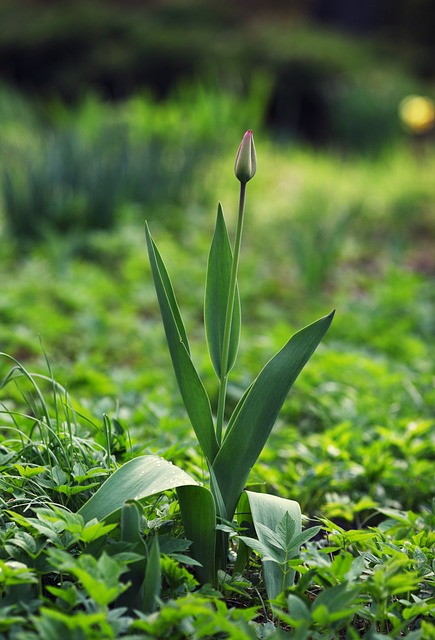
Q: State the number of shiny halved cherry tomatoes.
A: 0